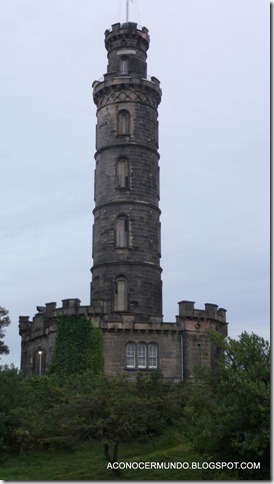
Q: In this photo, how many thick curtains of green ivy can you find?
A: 1